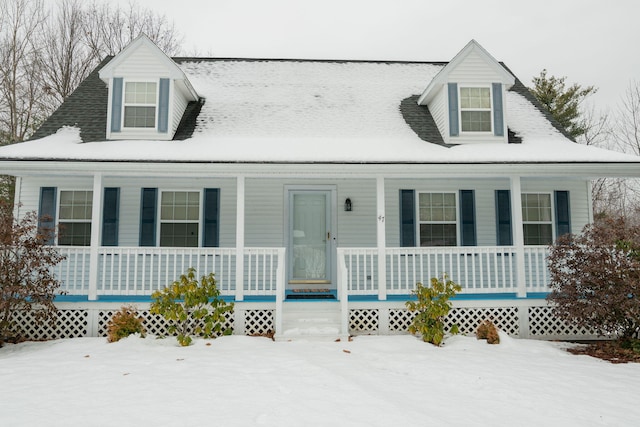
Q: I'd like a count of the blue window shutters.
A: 12